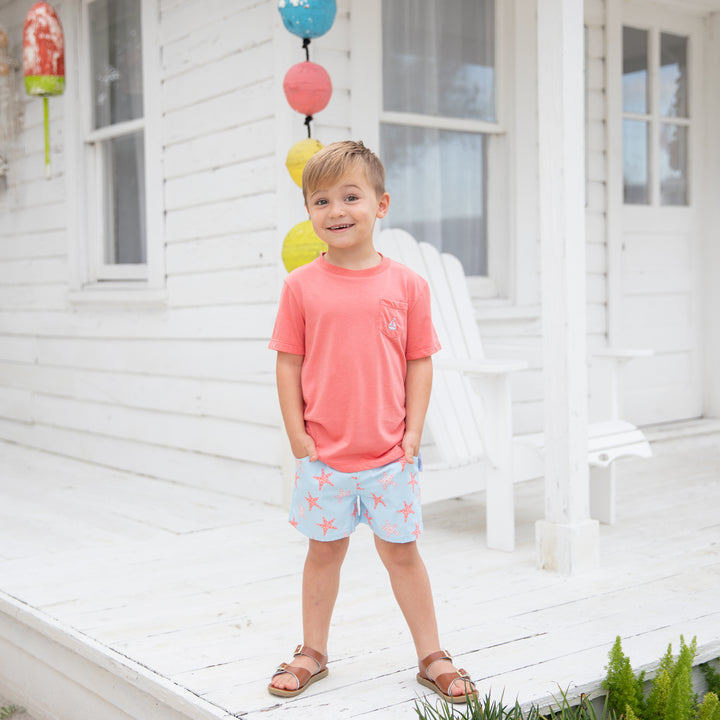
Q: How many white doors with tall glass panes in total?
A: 1